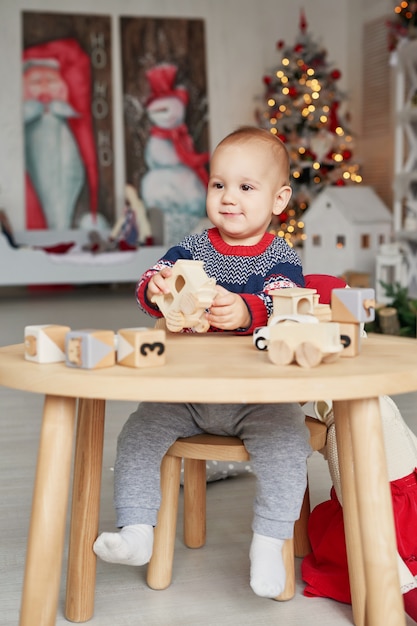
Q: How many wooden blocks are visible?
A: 5